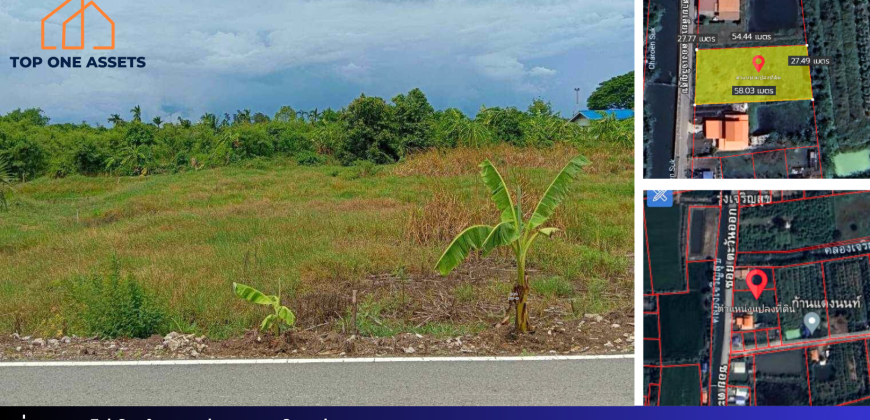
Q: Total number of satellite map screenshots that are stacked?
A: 2